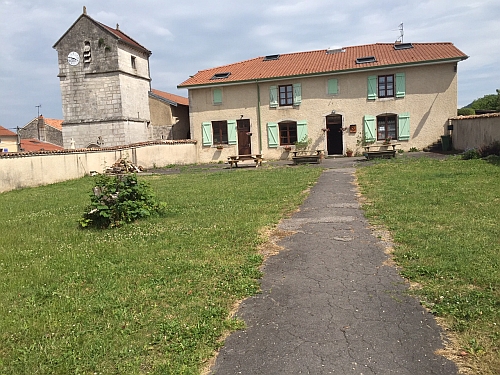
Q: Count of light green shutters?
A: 12